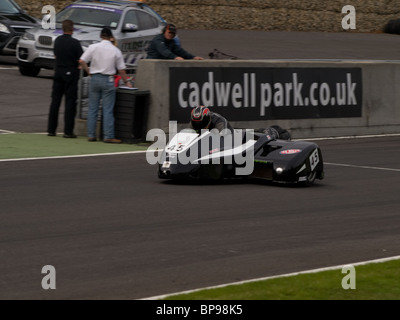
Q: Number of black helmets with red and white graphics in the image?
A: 1